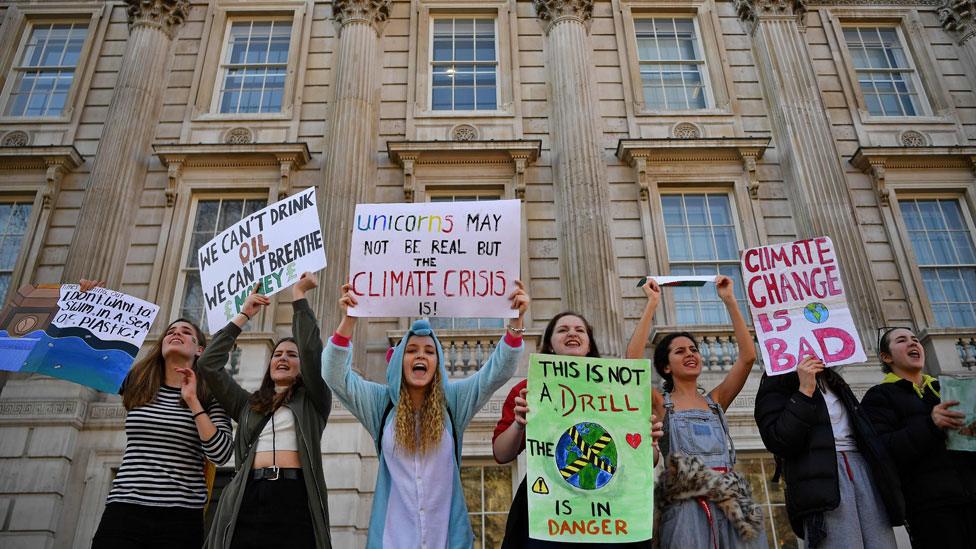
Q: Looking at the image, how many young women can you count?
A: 7